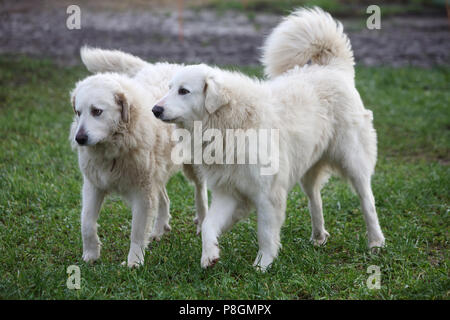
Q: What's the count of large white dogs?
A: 2